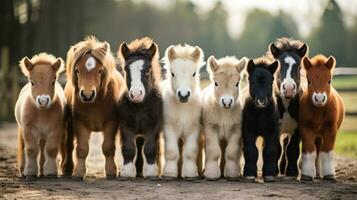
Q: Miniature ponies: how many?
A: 8